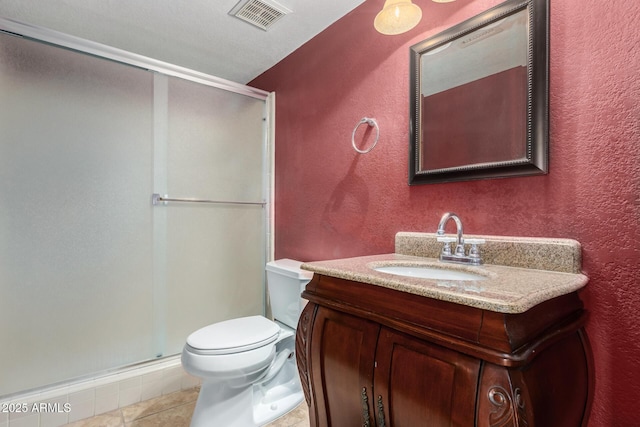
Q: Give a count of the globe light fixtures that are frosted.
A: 2